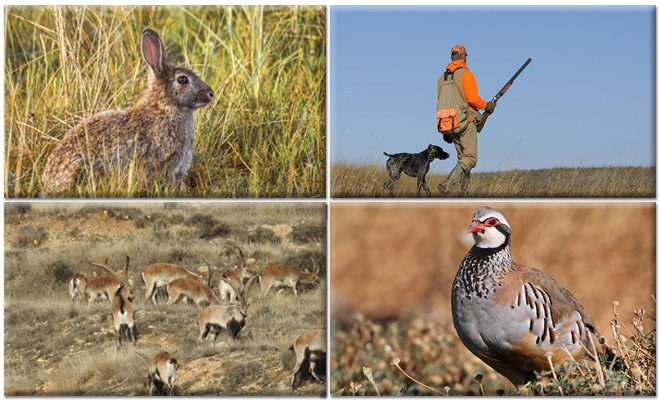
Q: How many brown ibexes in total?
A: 10